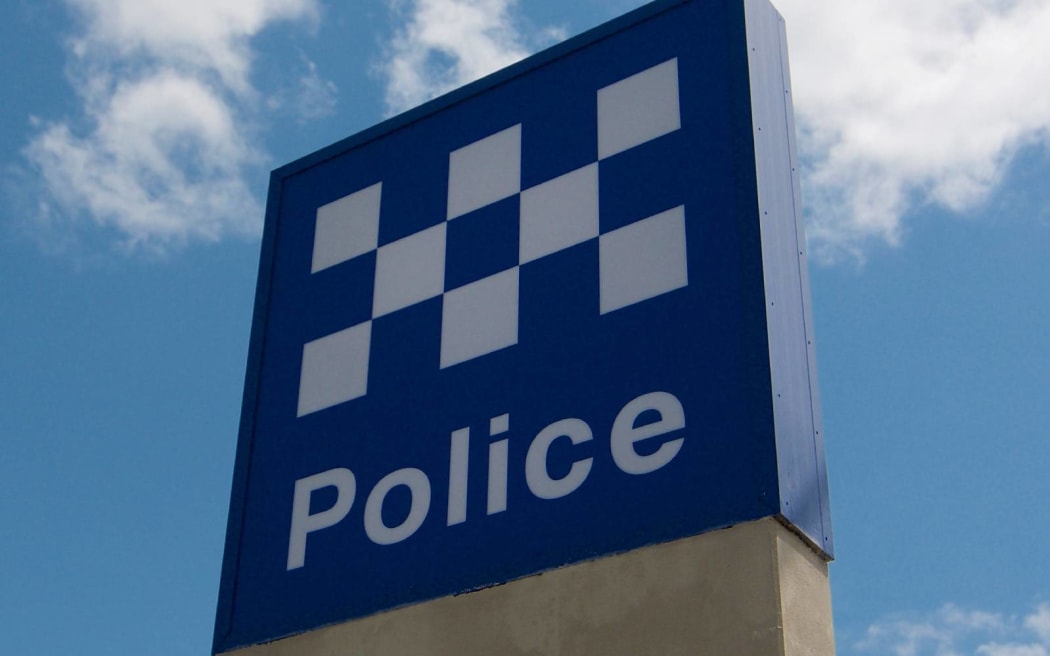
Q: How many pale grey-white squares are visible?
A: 8